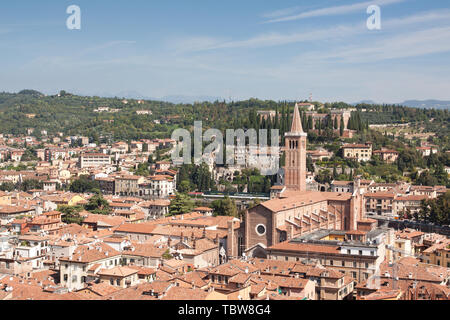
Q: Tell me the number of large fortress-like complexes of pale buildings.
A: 1